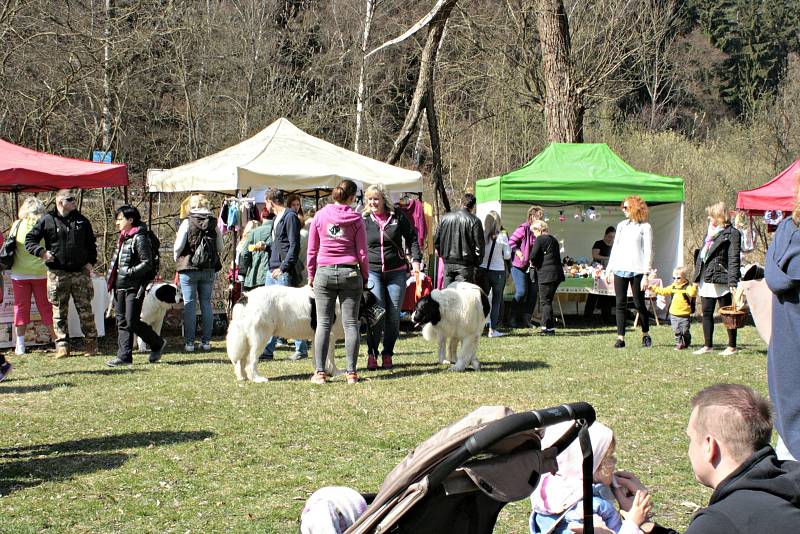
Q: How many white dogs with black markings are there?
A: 3